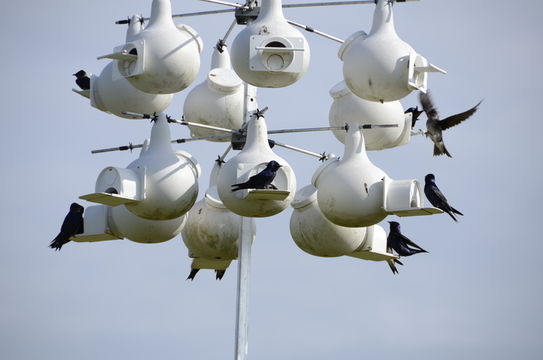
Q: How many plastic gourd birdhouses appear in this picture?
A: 12